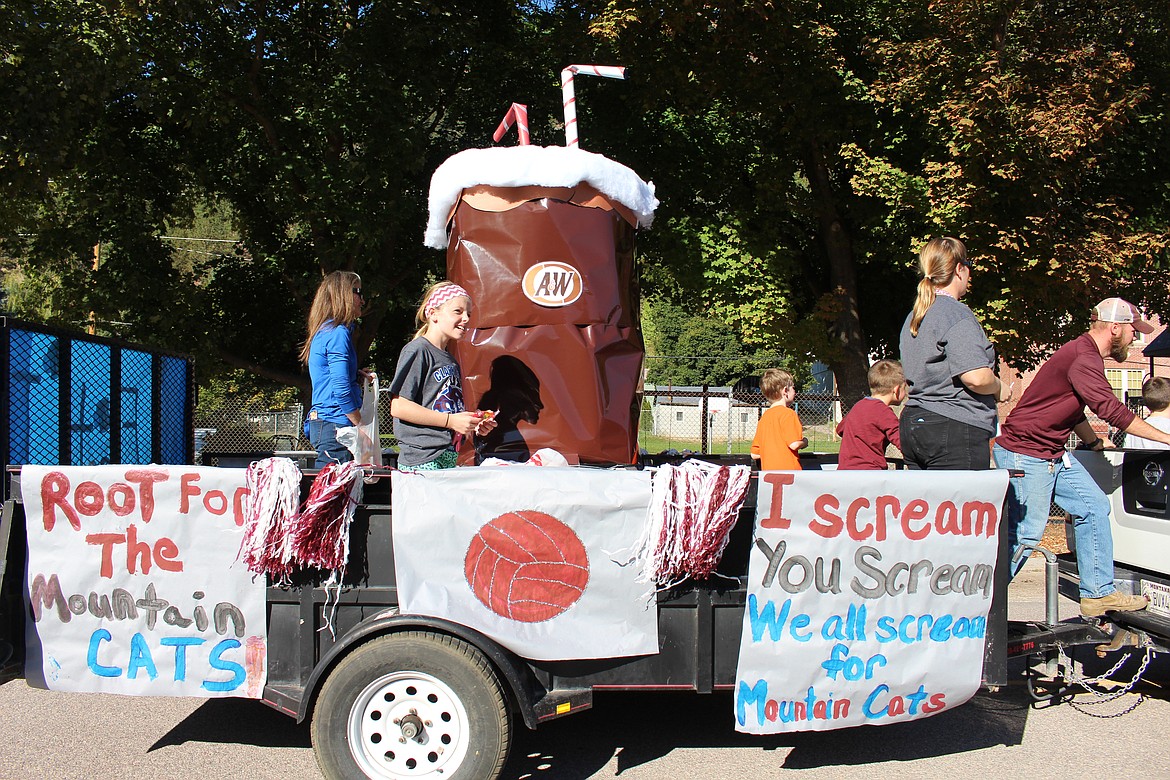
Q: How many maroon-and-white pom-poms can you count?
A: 4